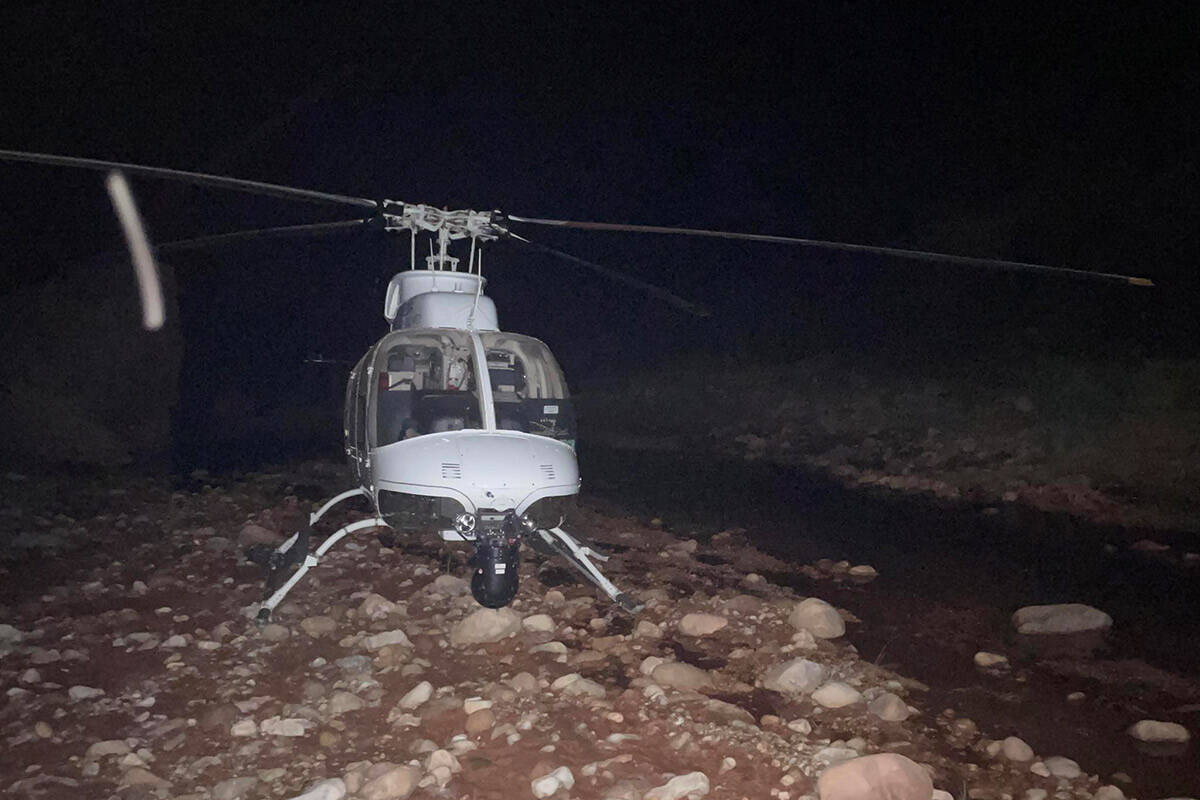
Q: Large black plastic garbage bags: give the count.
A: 0